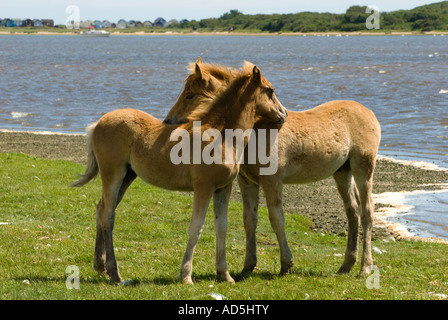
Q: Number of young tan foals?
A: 2